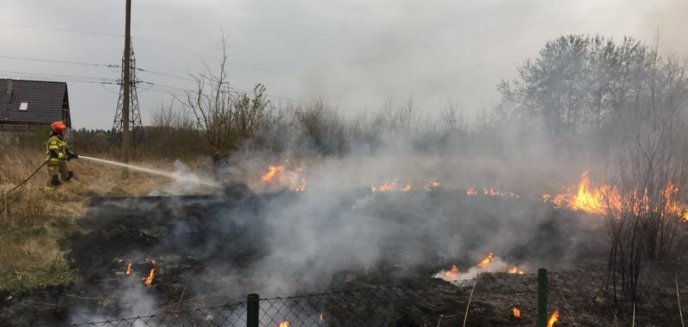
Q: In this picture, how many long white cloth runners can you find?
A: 0